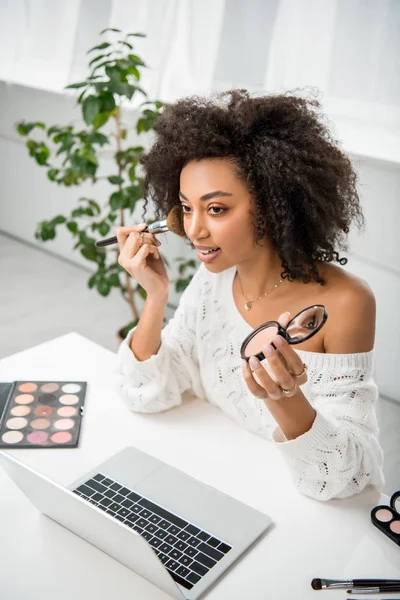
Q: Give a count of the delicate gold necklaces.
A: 1